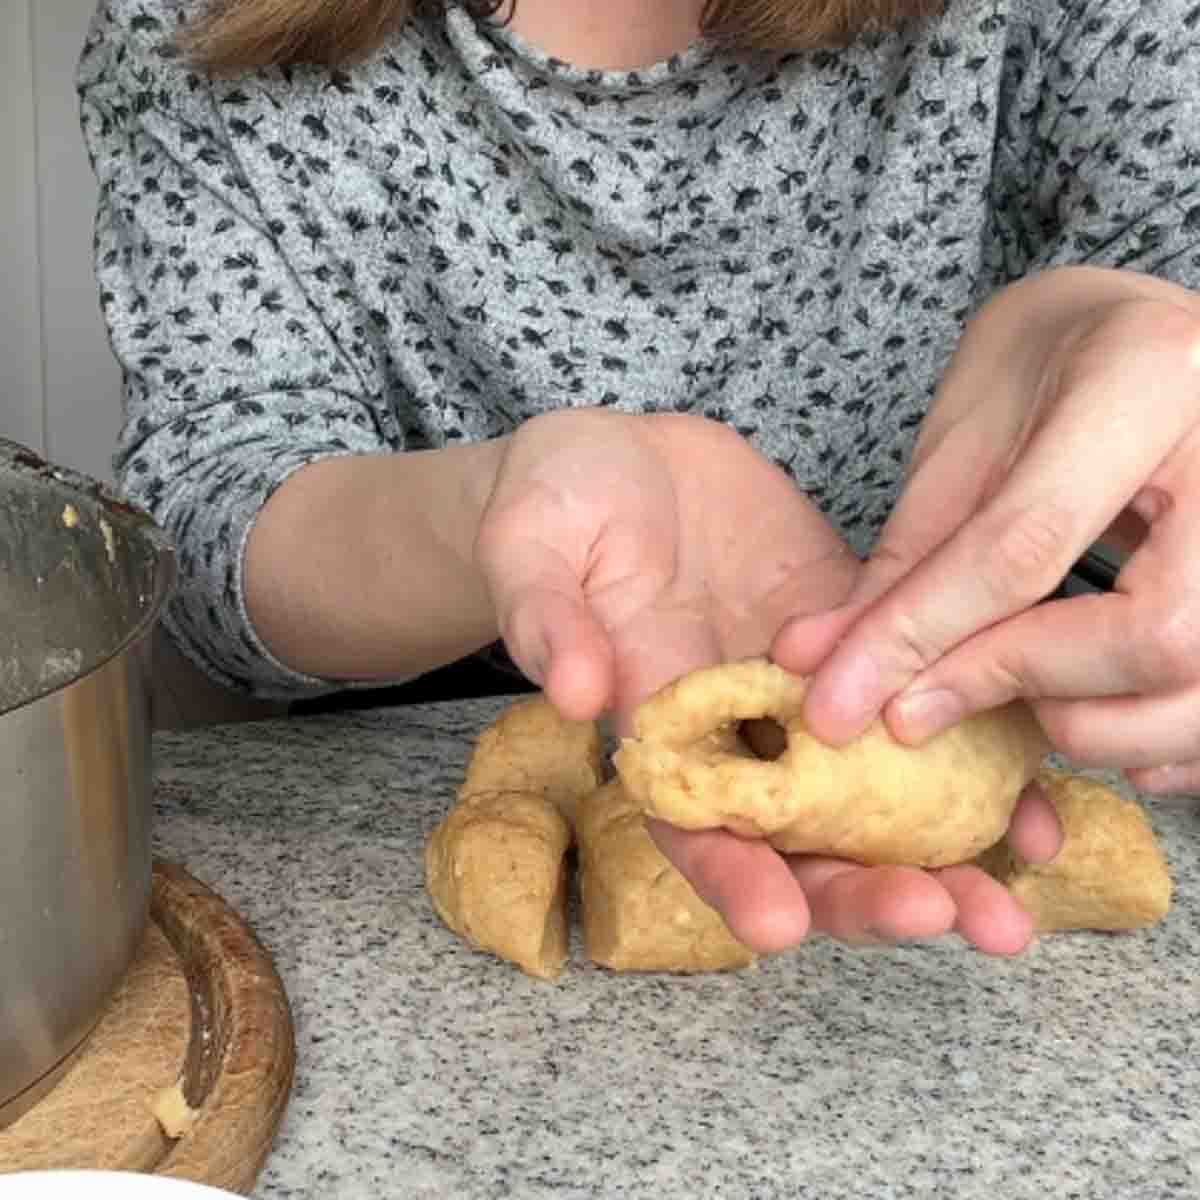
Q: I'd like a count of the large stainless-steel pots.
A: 1